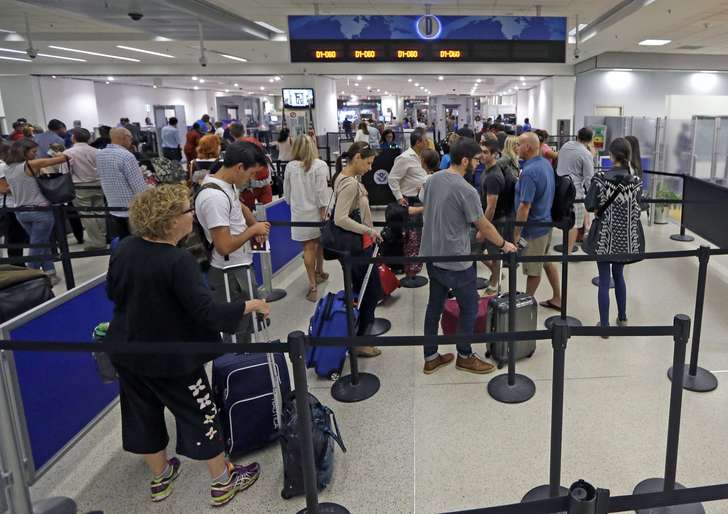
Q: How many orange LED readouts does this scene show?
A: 4